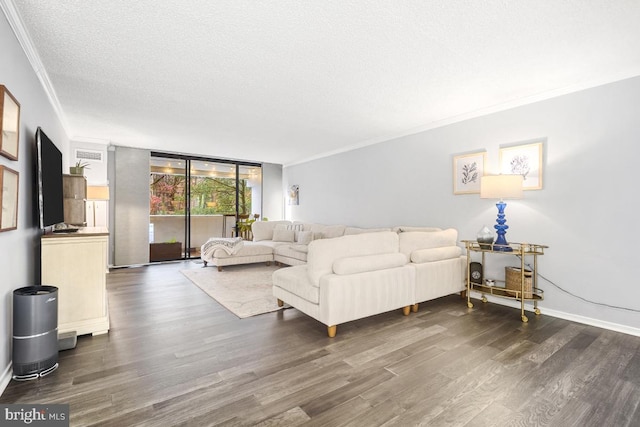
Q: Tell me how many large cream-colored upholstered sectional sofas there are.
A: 1